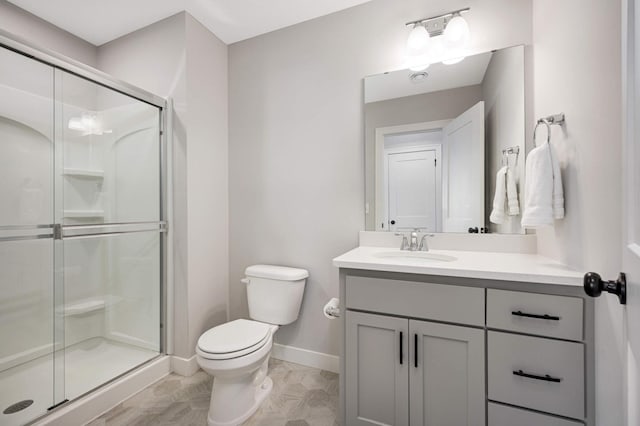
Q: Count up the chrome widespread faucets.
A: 1